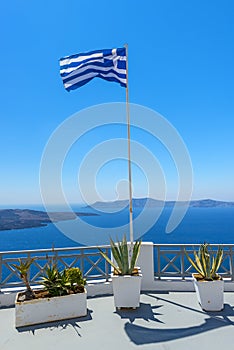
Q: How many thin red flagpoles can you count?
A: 0